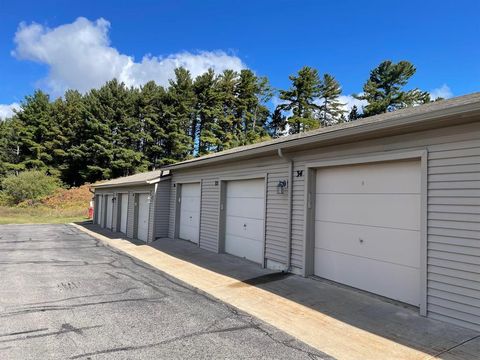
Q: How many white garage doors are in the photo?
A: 7